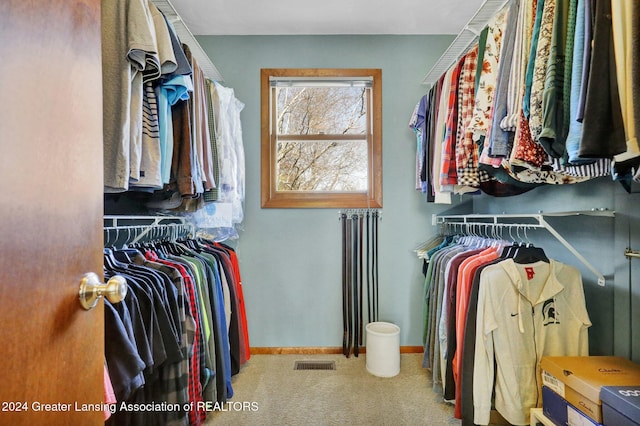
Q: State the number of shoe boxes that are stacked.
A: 3